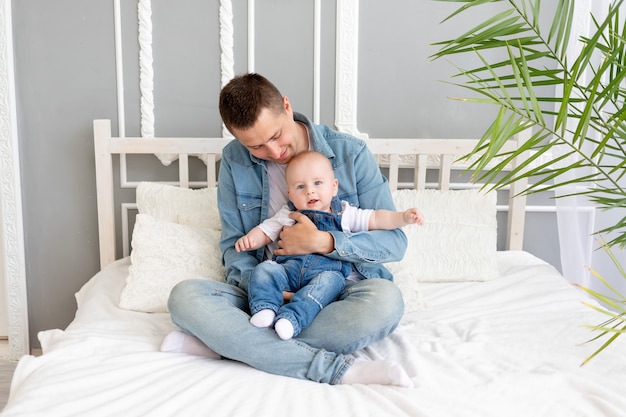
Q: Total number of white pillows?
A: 4